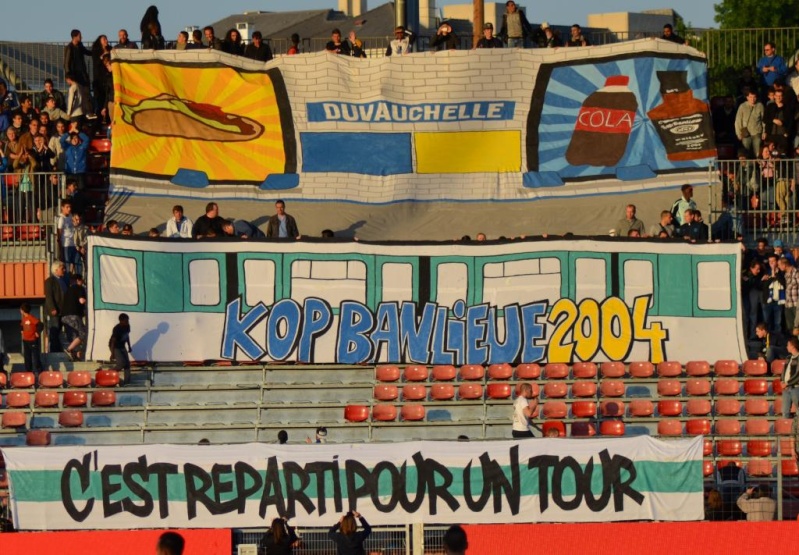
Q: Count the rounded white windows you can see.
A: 10